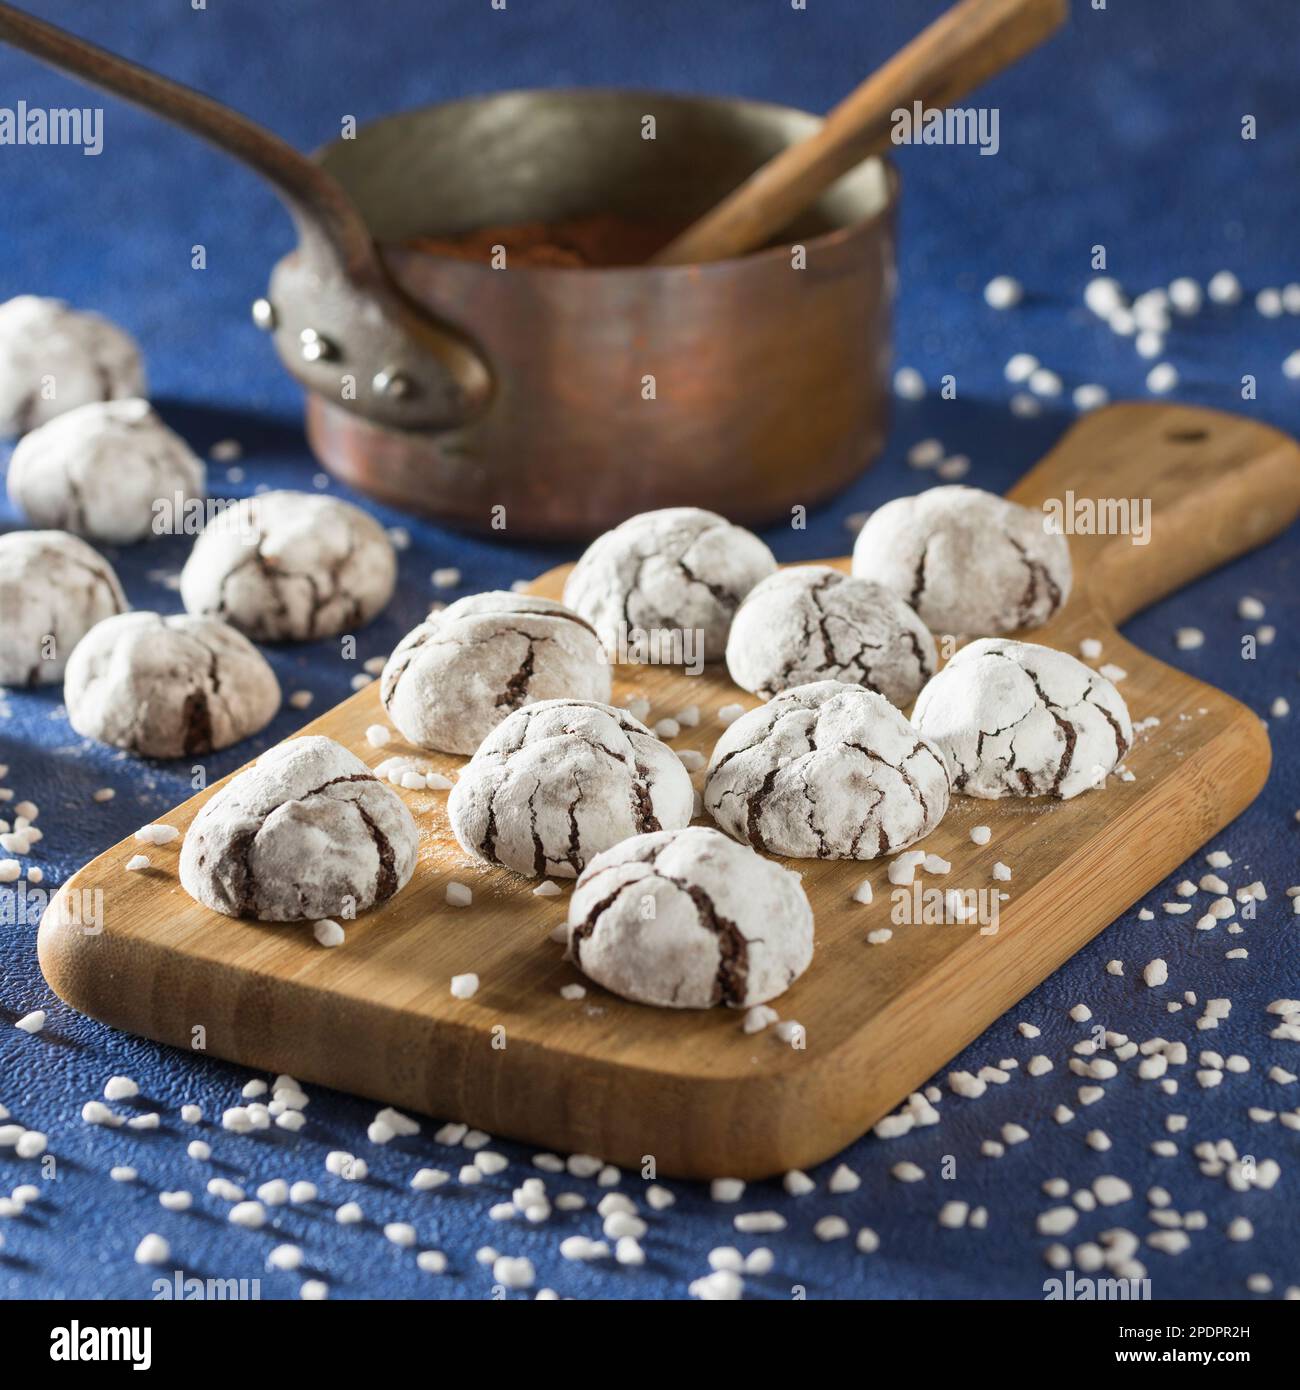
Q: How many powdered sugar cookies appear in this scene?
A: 14